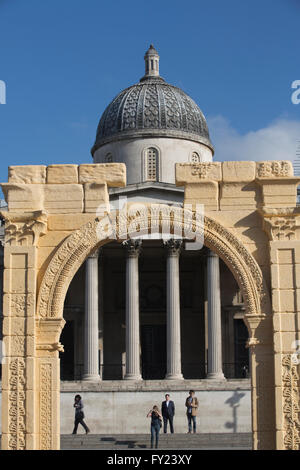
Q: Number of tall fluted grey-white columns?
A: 4